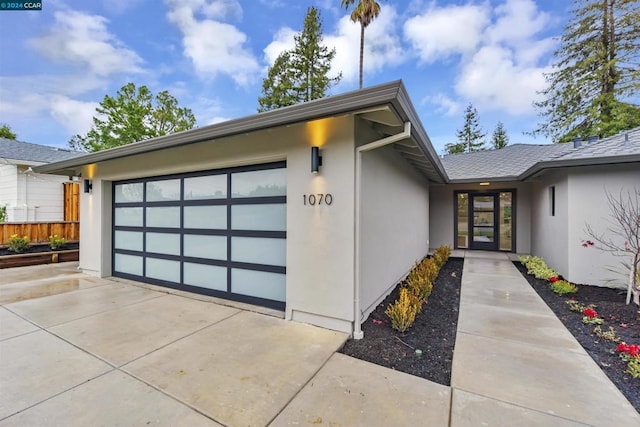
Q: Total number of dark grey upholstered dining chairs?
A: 0